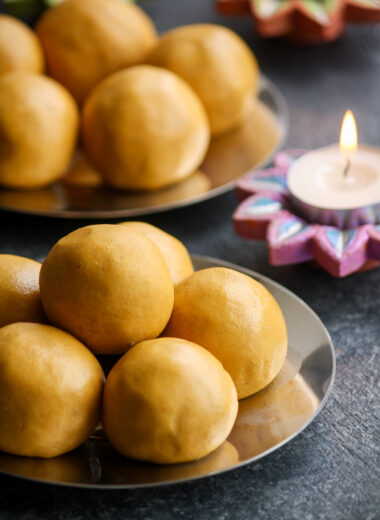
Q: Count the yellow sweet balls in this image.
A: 11